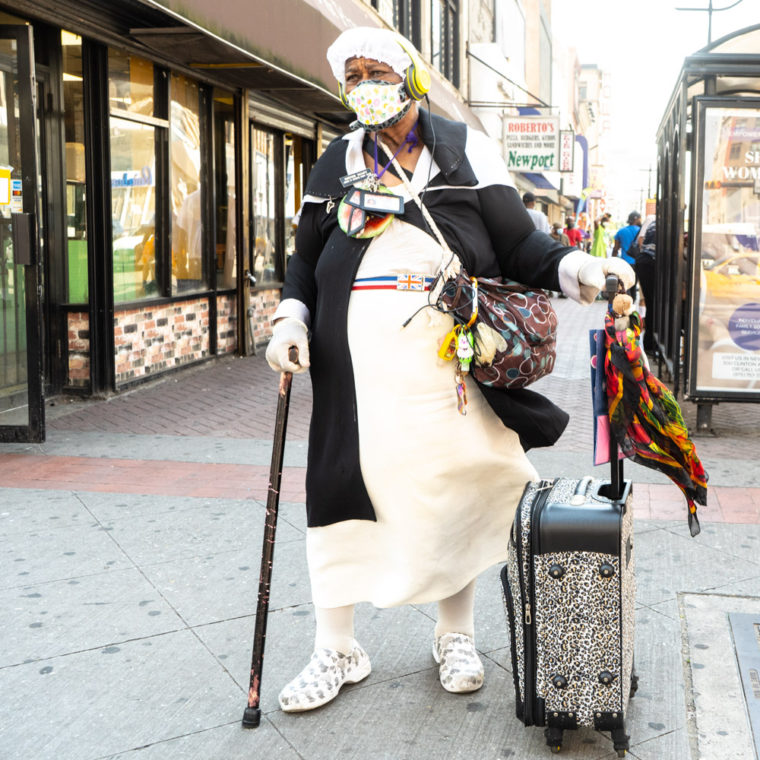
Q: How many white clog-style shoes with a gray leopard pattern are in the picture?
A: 2